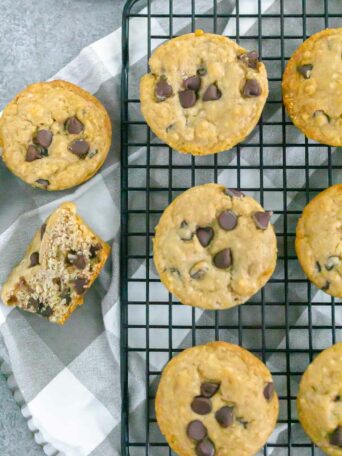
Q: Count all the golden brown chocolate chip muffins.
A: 8